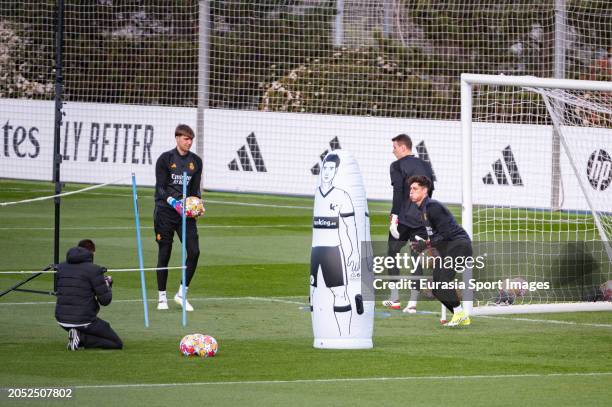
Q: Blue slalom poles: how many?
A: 2